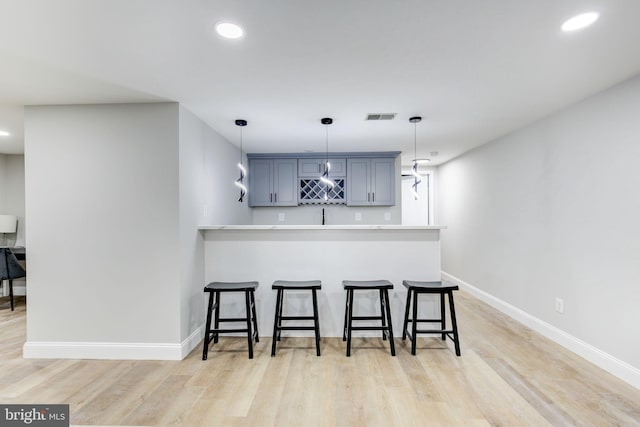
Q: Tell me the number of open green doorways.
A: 0